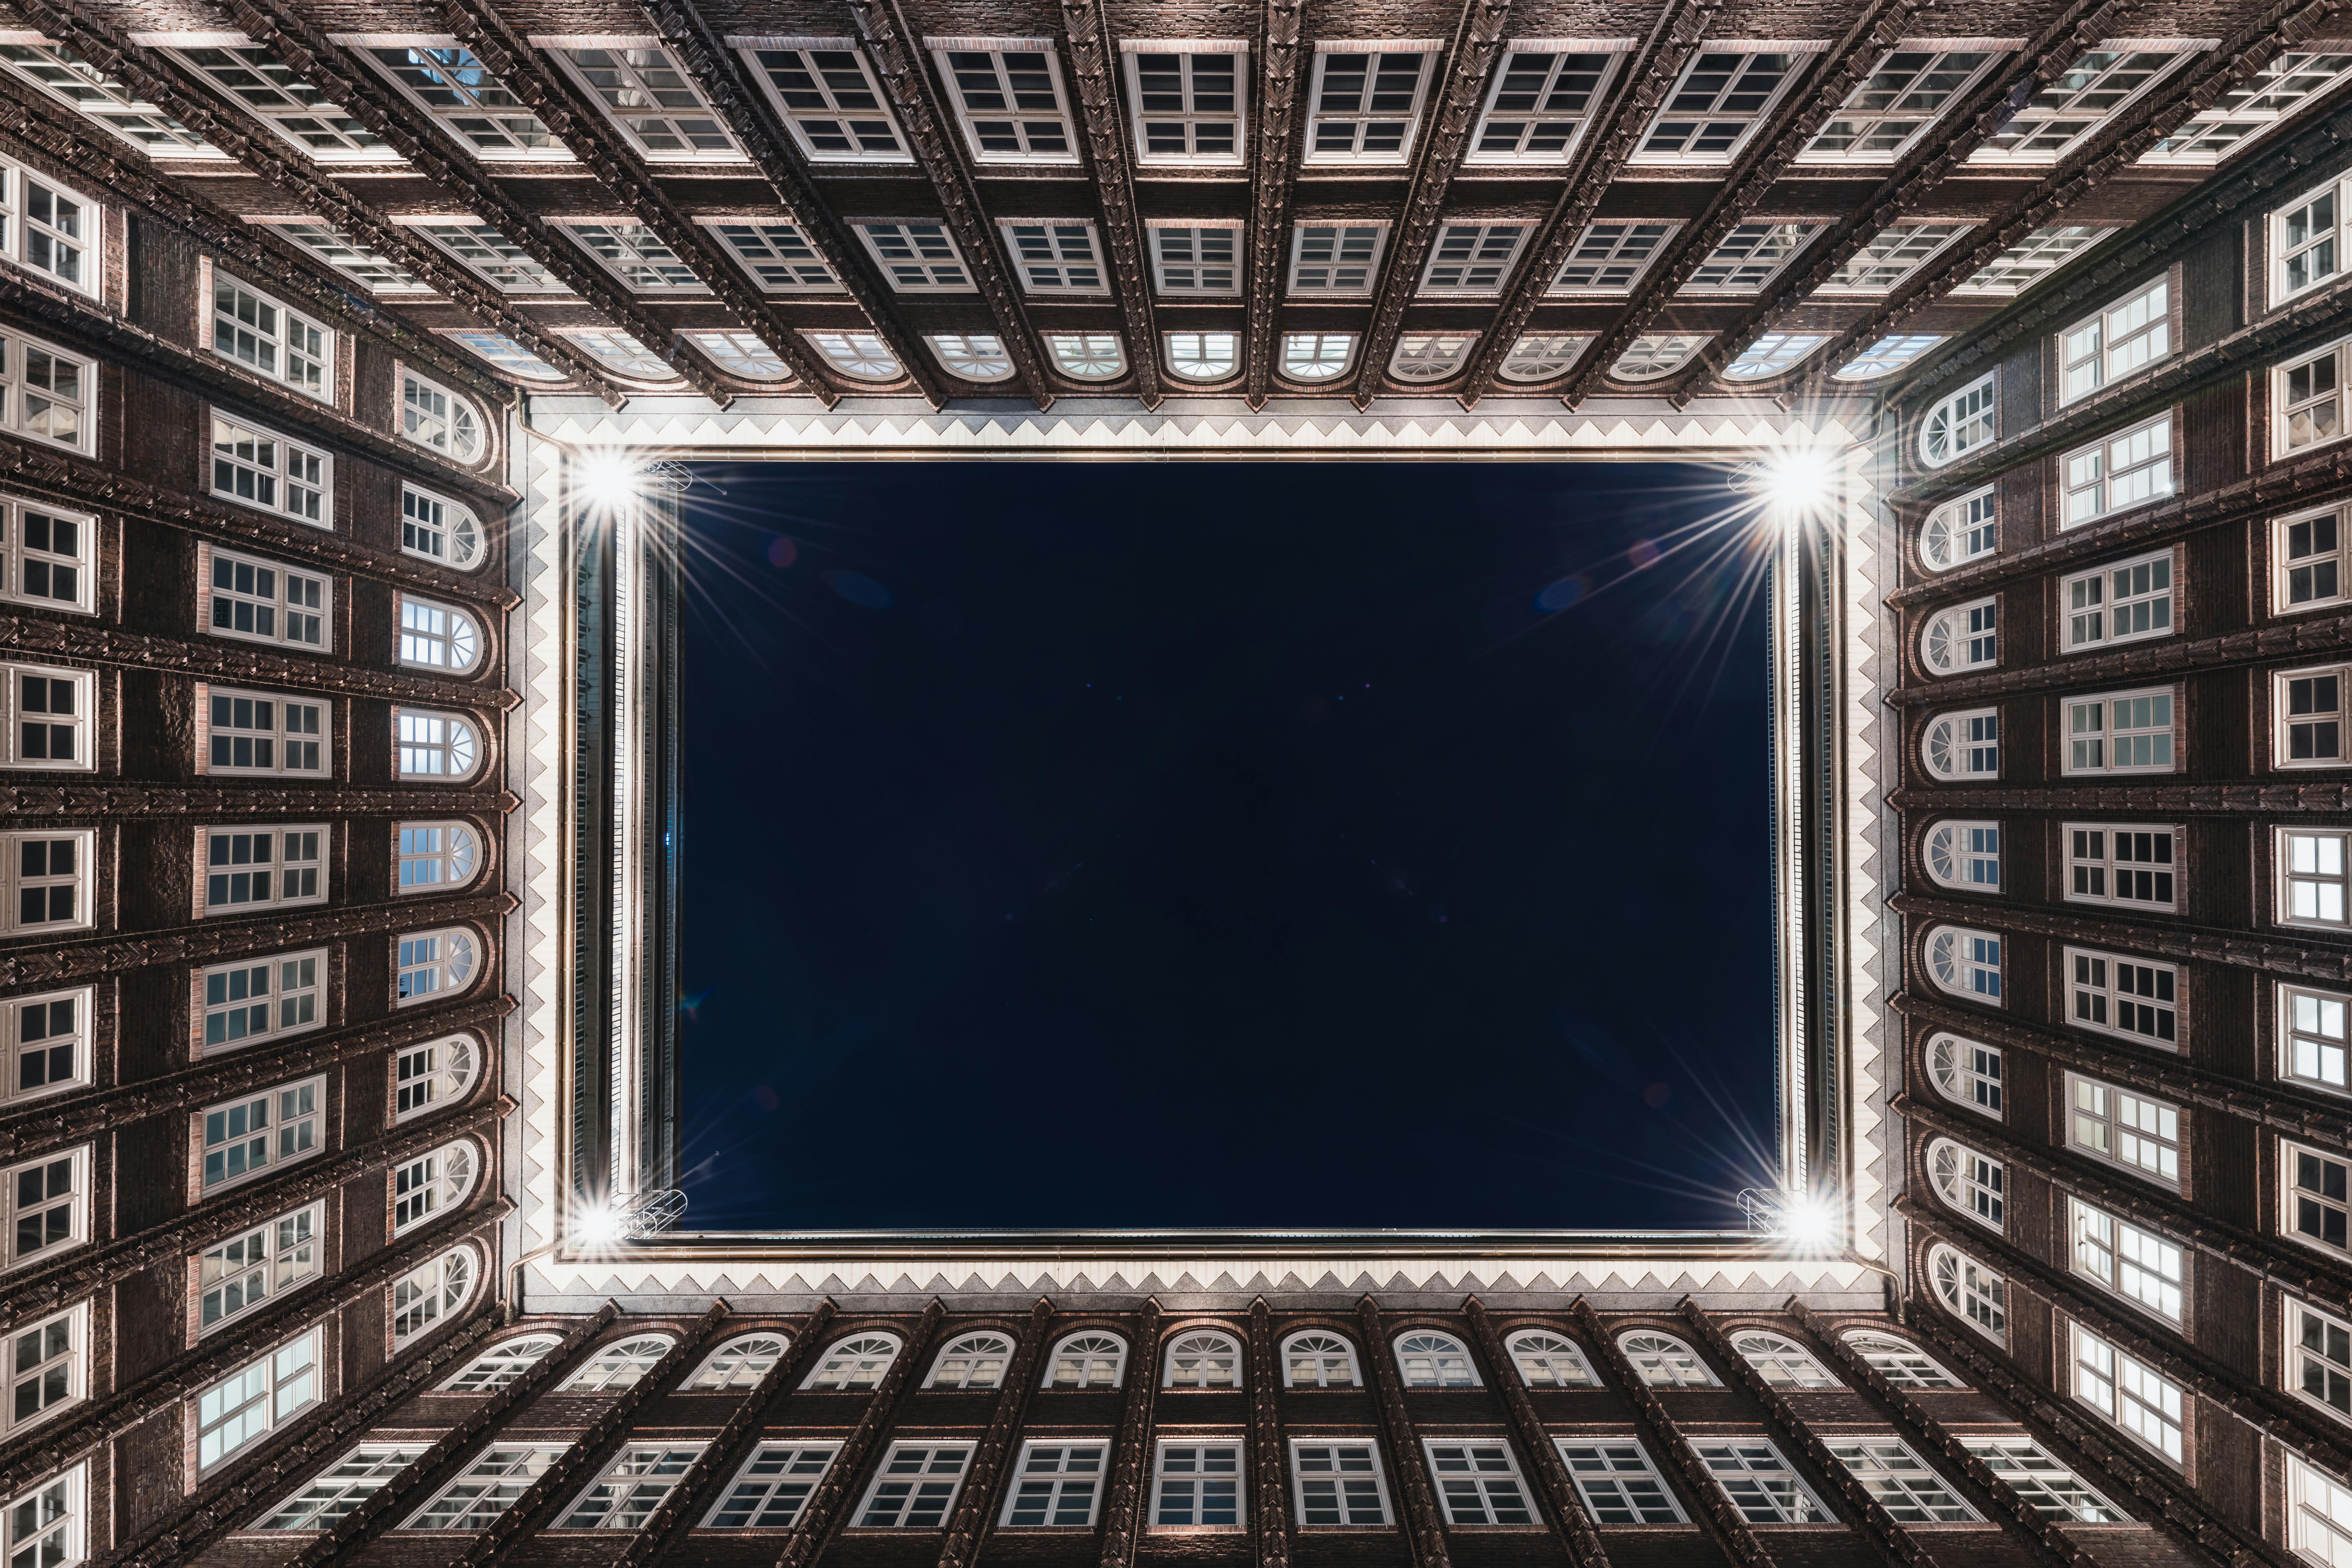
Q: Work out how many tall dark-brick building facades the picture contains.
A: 4